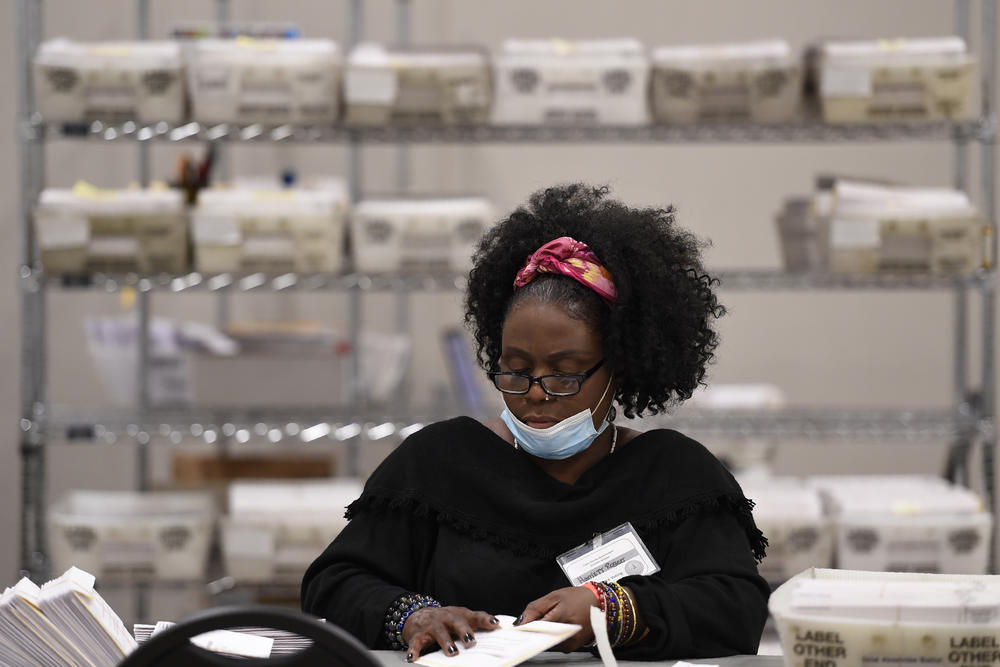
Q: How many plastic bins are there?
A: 15